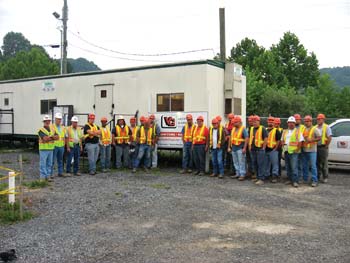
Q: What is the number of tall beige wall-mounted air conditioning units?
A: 1